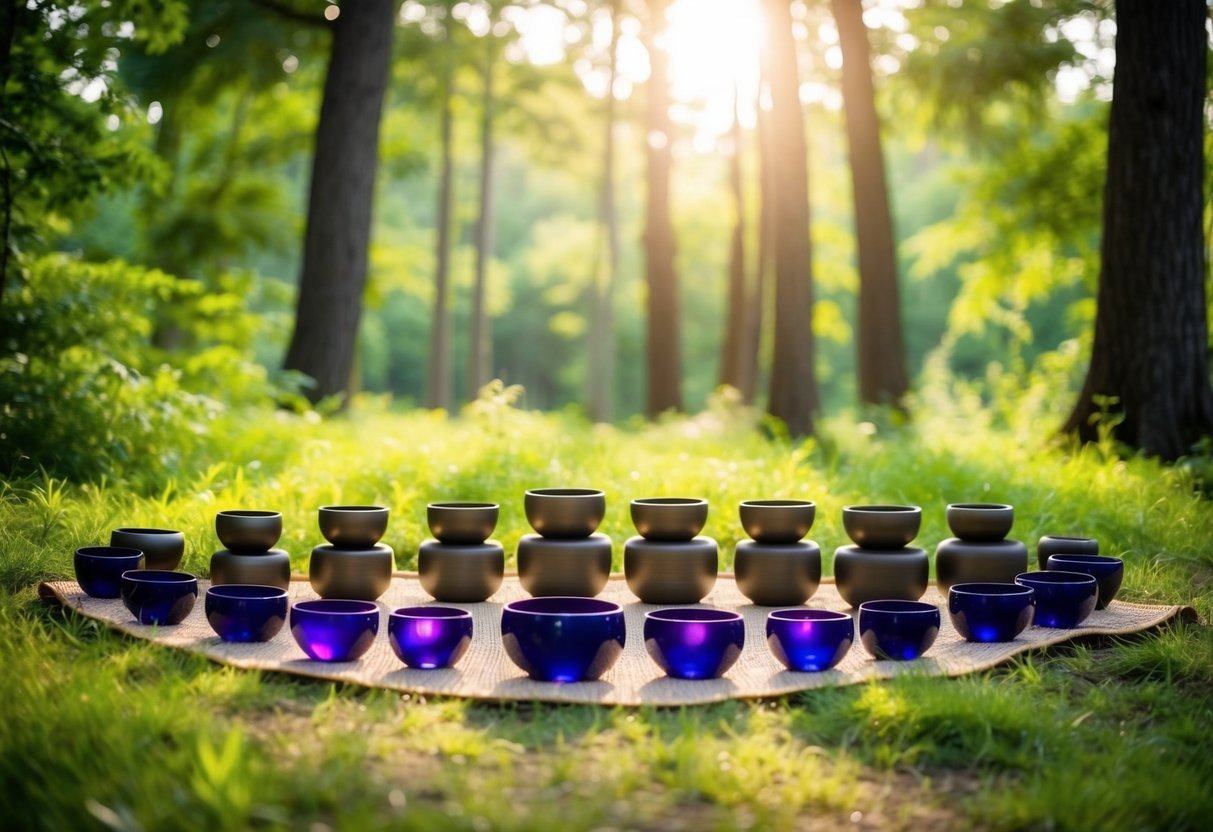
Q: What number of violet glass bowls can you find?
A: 12